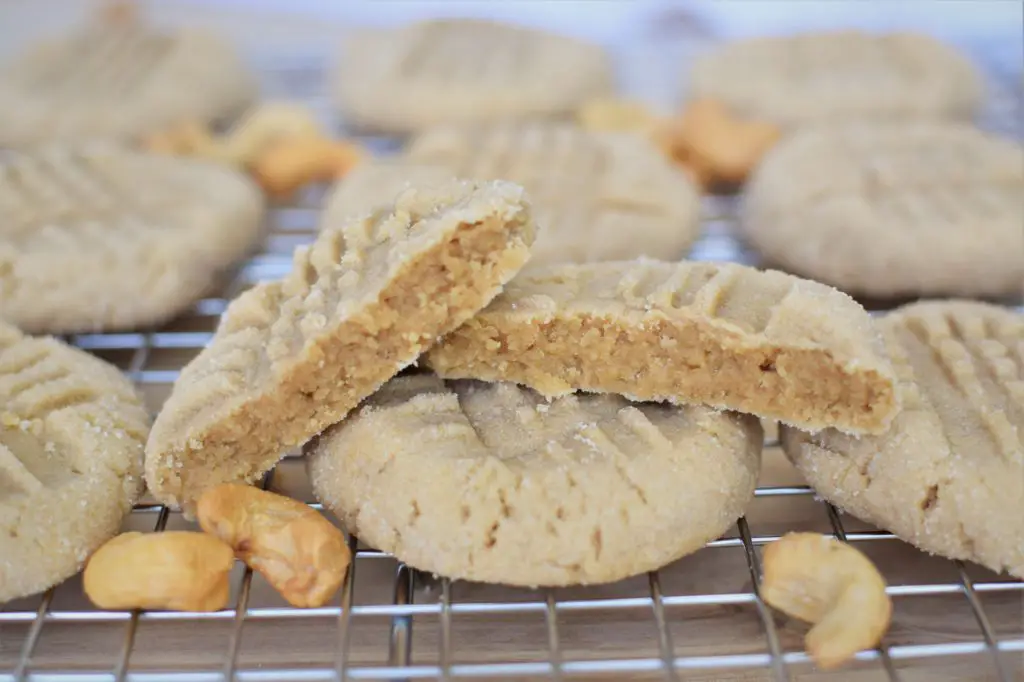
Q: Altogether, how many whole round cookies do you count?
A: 9